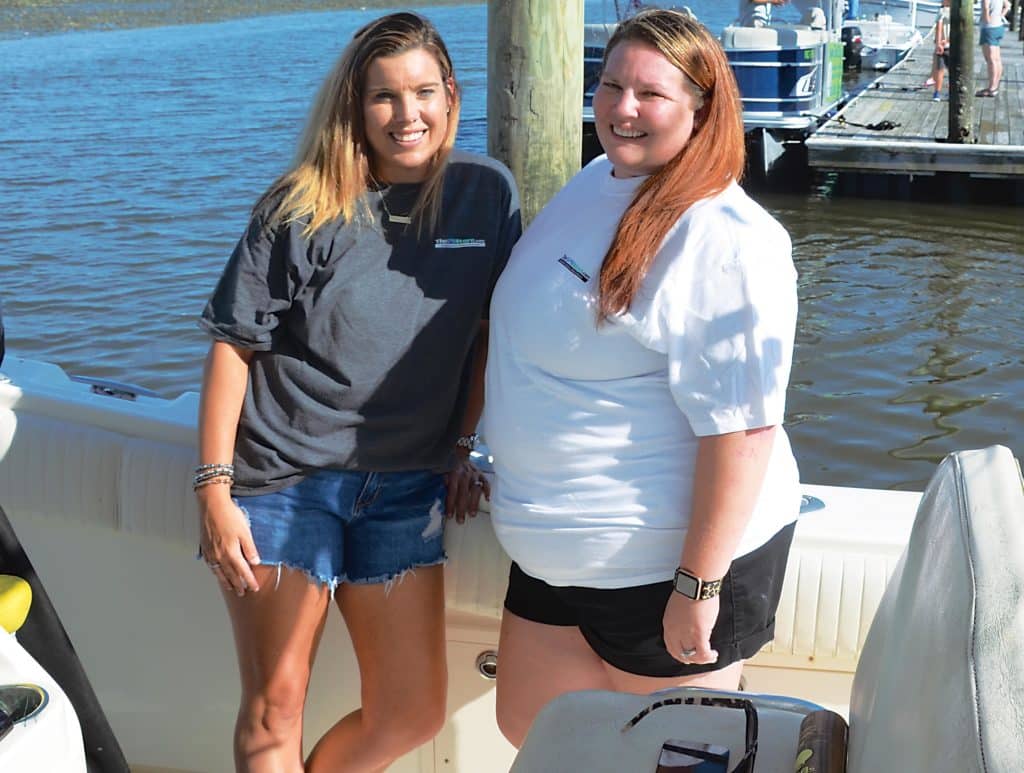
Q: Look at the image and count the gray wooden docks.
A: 1